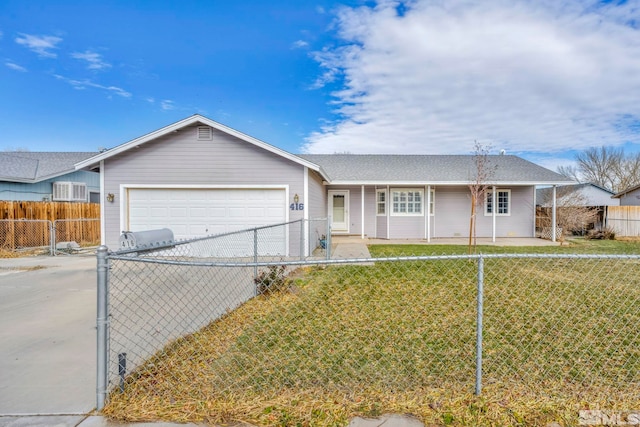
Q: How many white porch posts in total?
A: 4